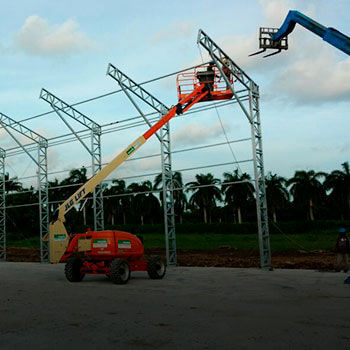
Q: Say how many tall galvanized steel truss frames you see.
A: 5